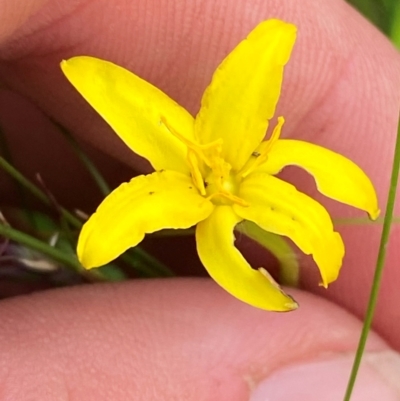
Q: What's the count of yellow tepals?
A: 6